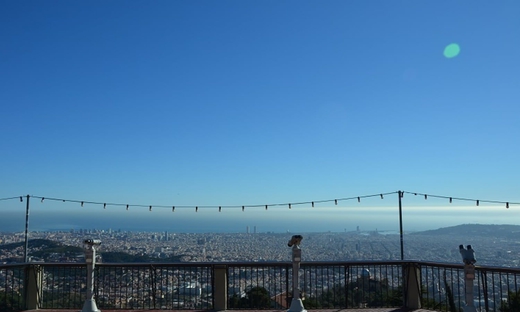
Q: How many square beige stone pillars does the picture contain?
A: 3